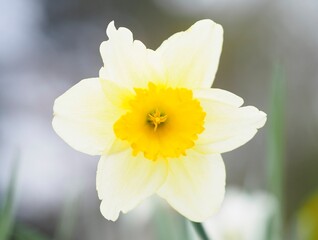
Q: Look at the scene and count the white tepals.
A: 6